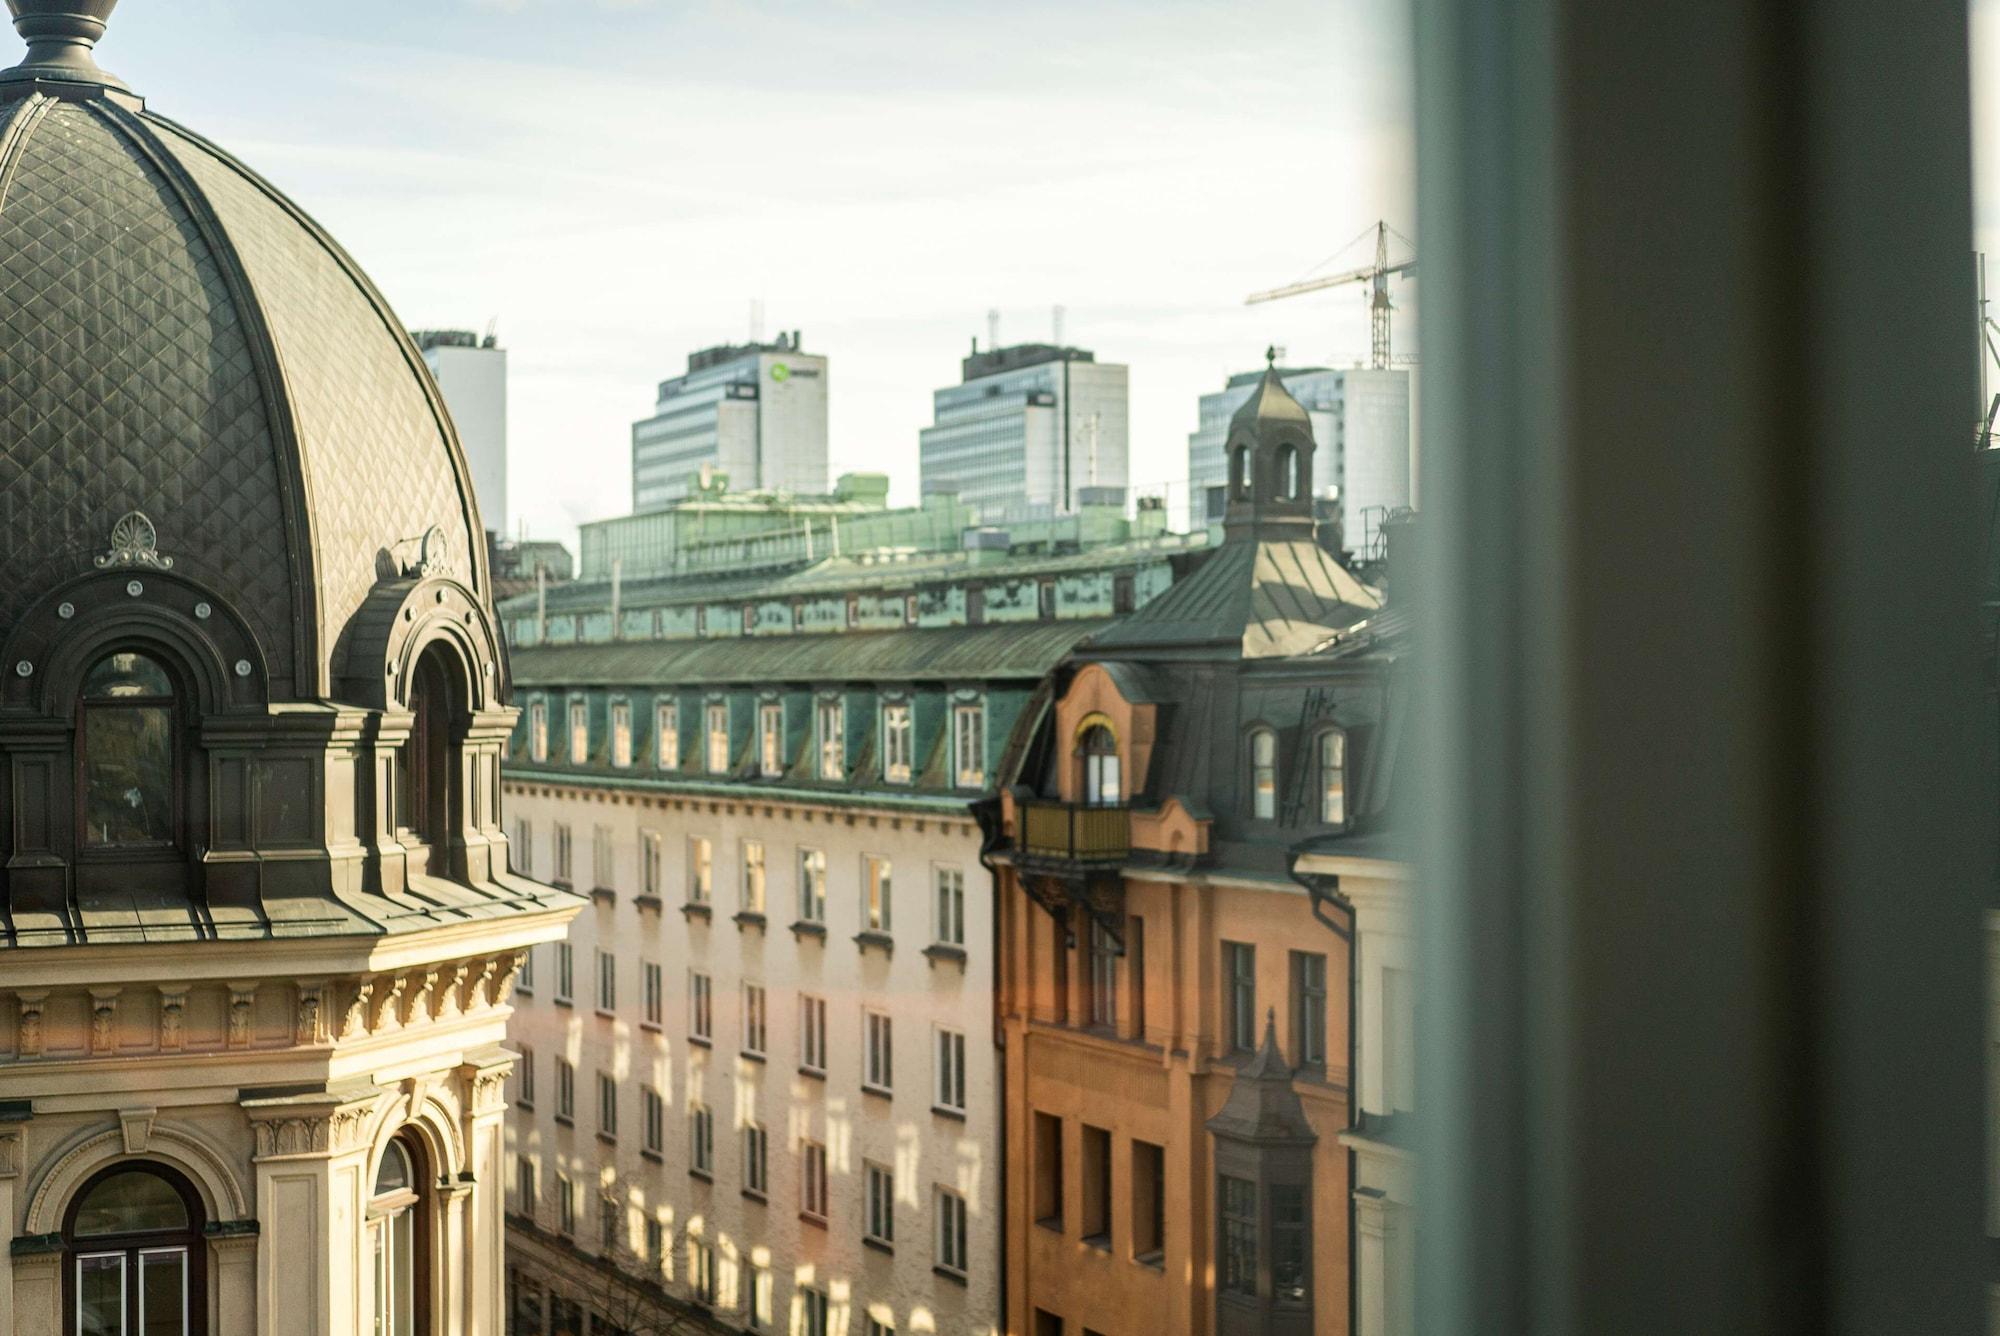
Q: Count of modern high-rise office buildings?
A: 4